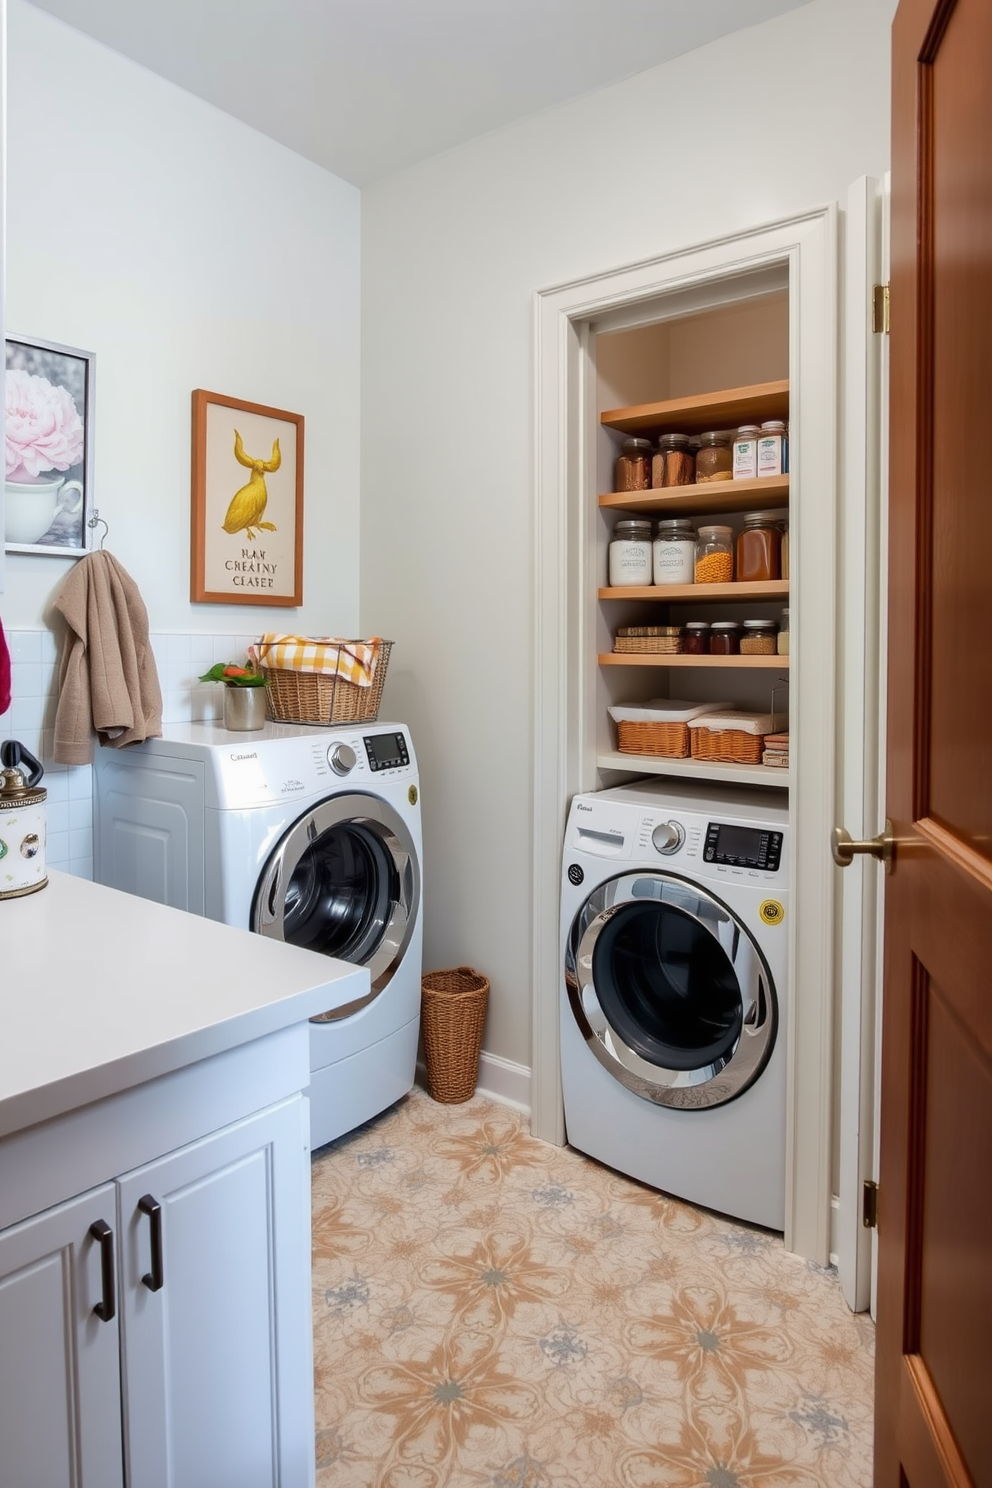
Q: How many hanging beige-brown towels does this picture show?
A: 1